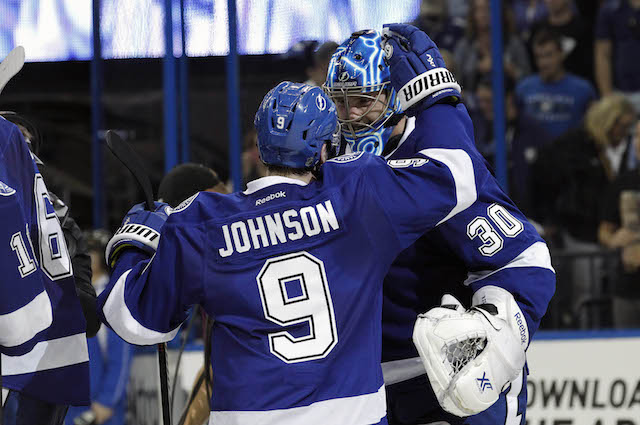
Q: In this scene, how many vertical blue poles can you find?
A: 5